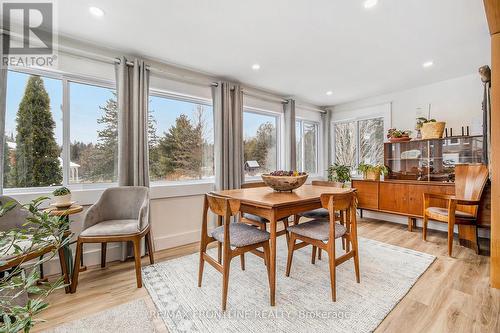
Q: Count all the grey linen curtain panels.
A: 5